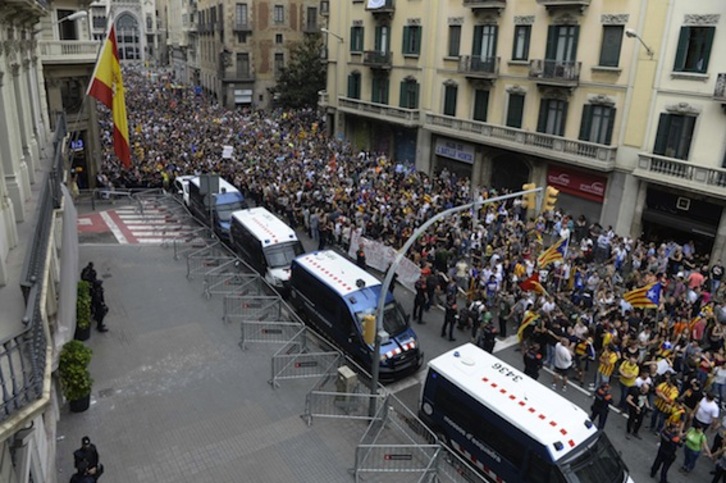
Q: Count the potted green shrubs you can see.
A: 2